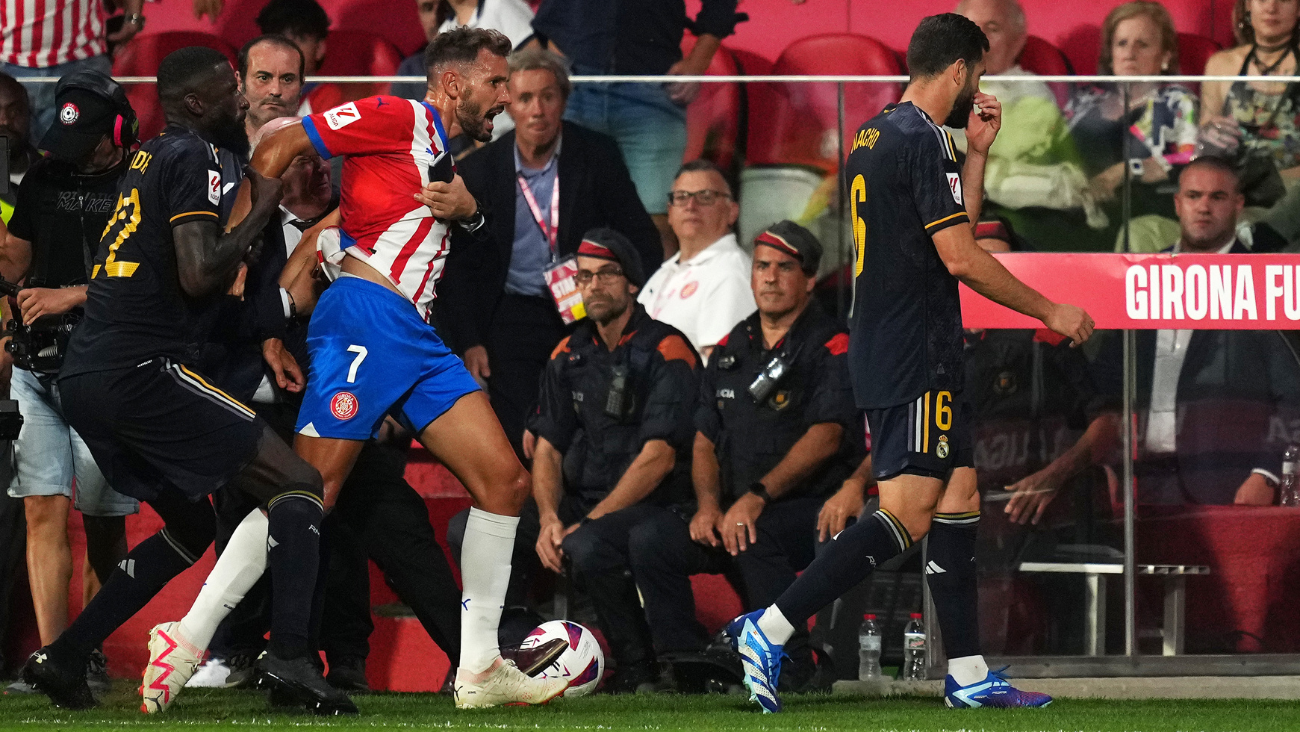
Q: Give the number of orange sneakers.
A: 0